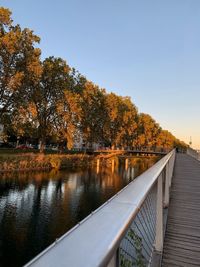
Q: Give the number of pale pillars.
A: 3